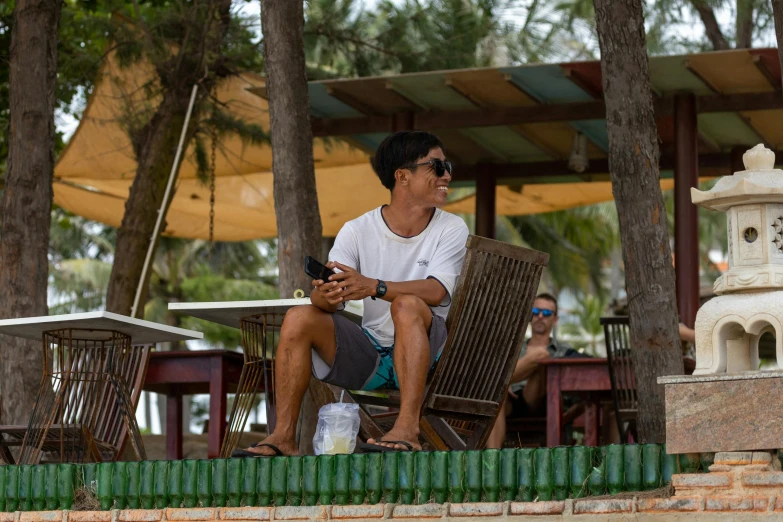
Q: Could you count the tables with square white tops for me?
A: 2